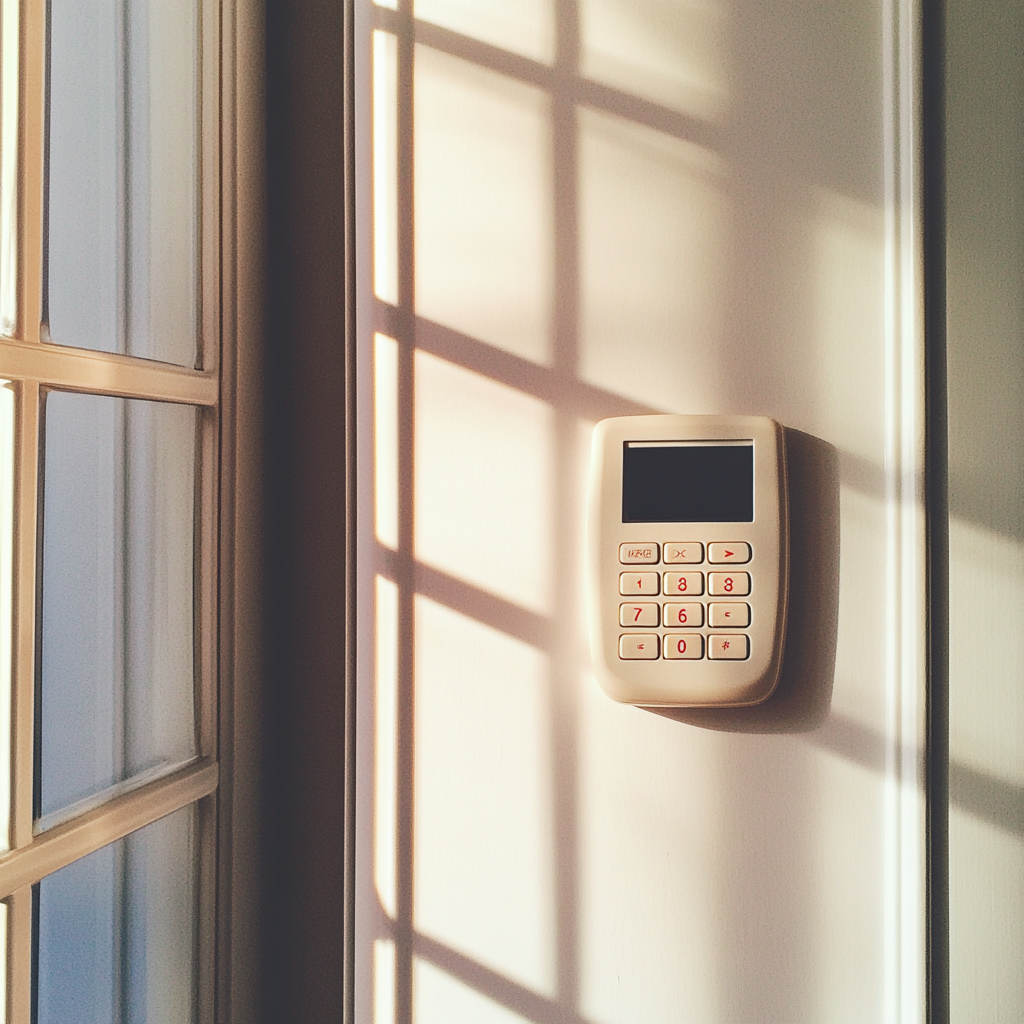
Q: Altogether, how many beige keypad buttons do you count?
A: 12